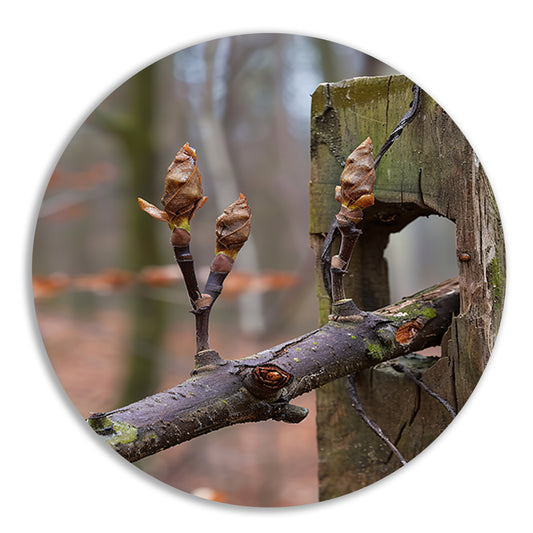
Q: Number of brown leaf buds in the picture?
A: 3